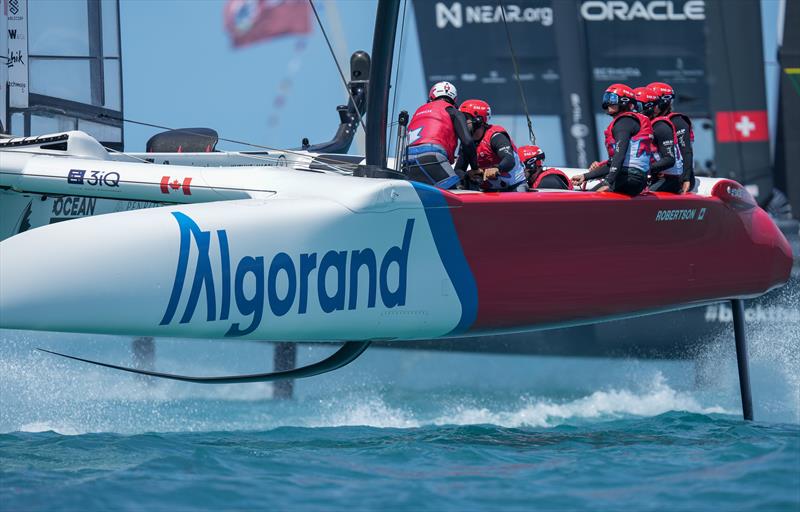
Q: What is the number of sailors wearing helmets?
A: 6